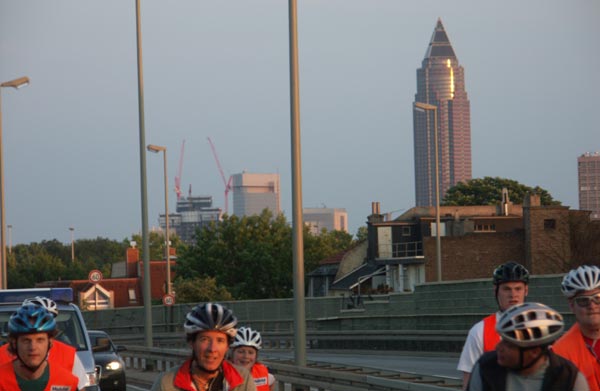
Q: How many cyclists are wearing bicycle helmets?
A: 7